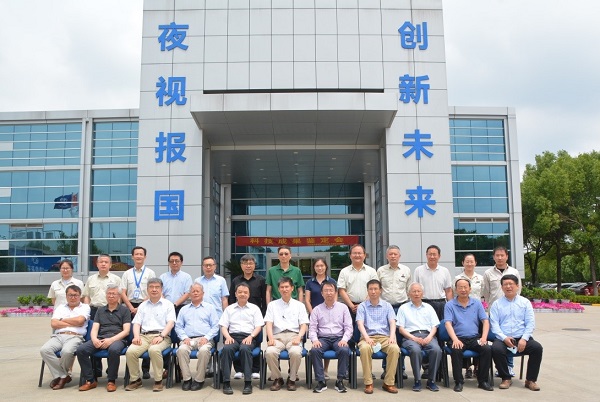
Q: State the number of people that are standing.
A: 13